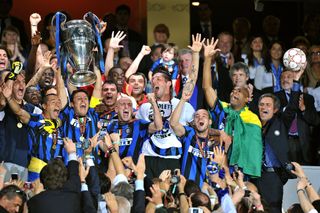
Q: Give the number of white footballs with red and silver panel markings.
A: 1